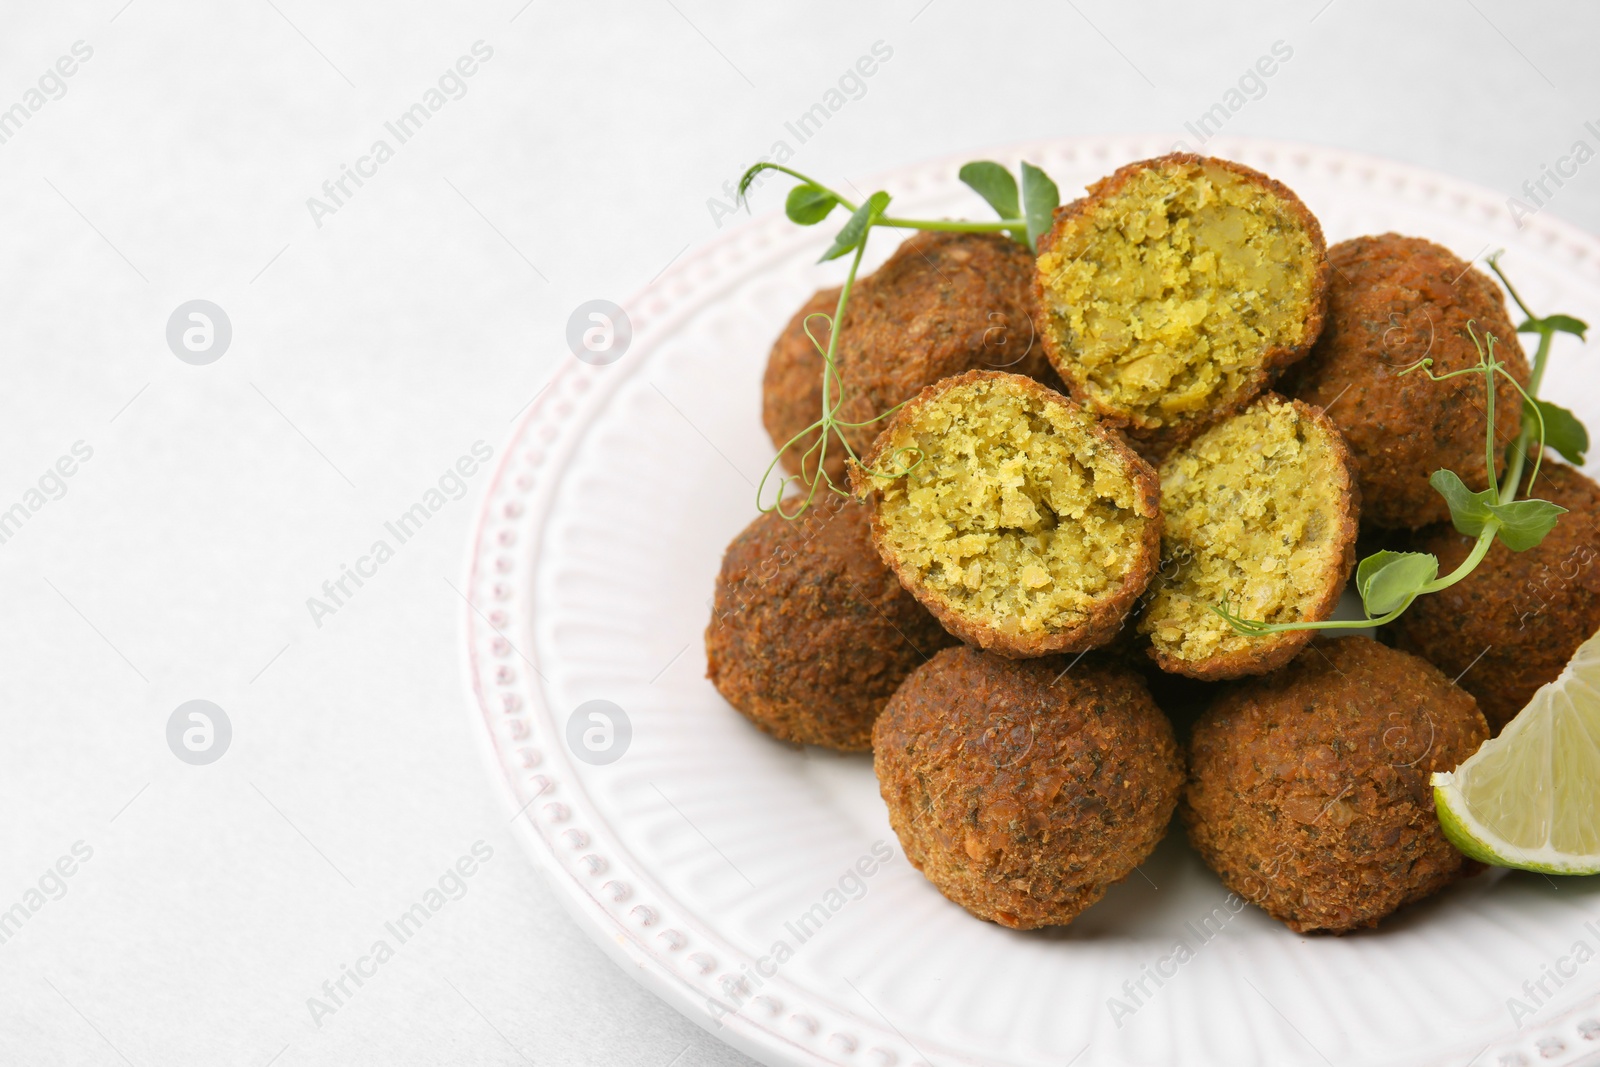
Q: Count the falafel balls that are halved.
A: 3